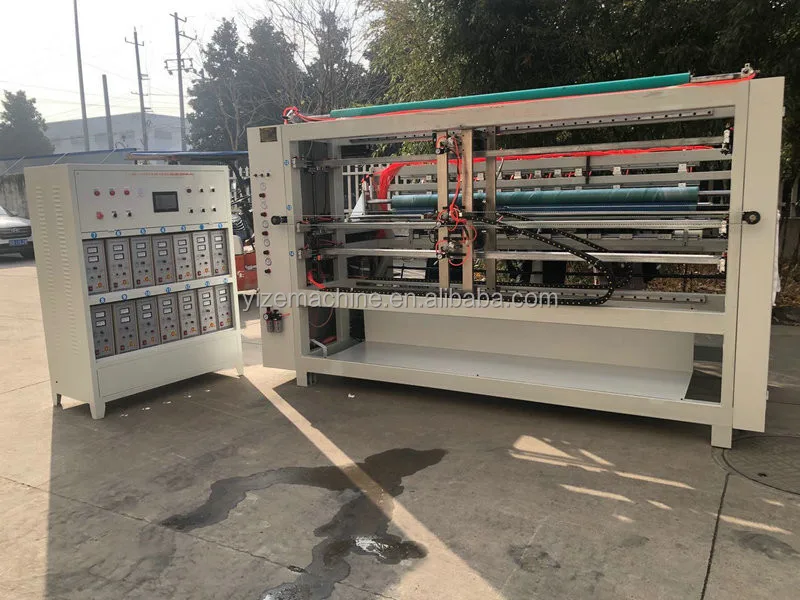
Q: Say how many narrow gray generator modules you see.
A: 14